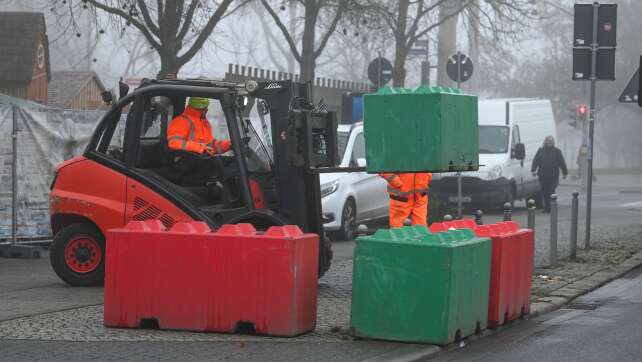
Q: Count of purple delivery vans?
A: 0